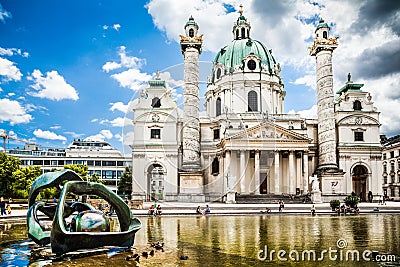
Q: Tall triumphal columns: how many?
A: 2